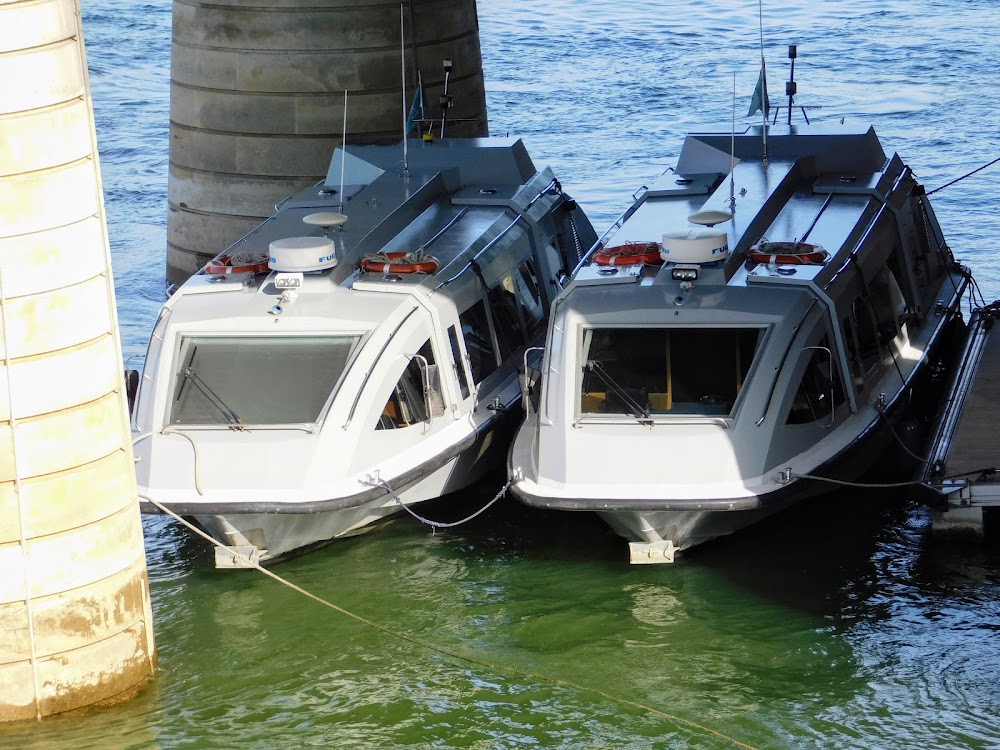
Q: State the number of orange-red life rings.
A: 4